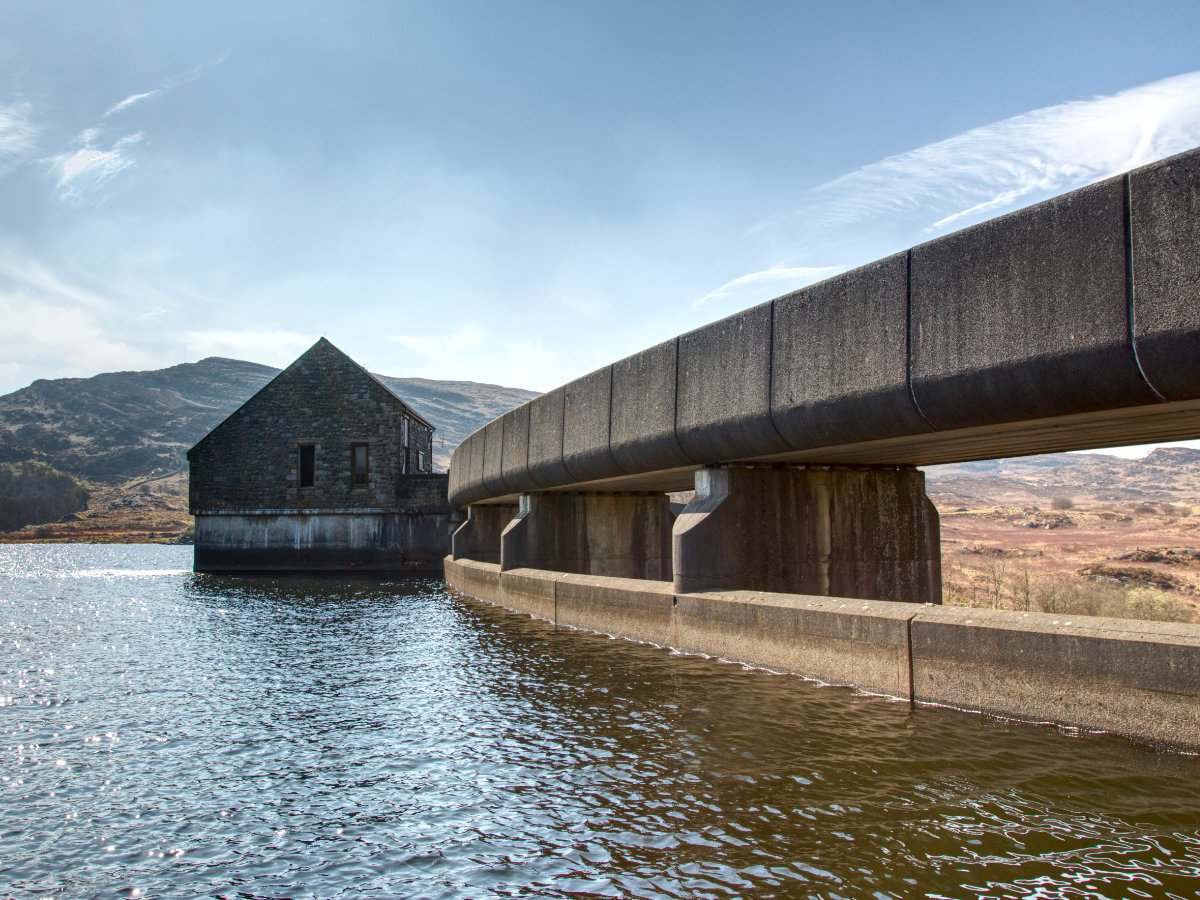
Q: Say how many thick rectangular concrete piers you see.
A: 3